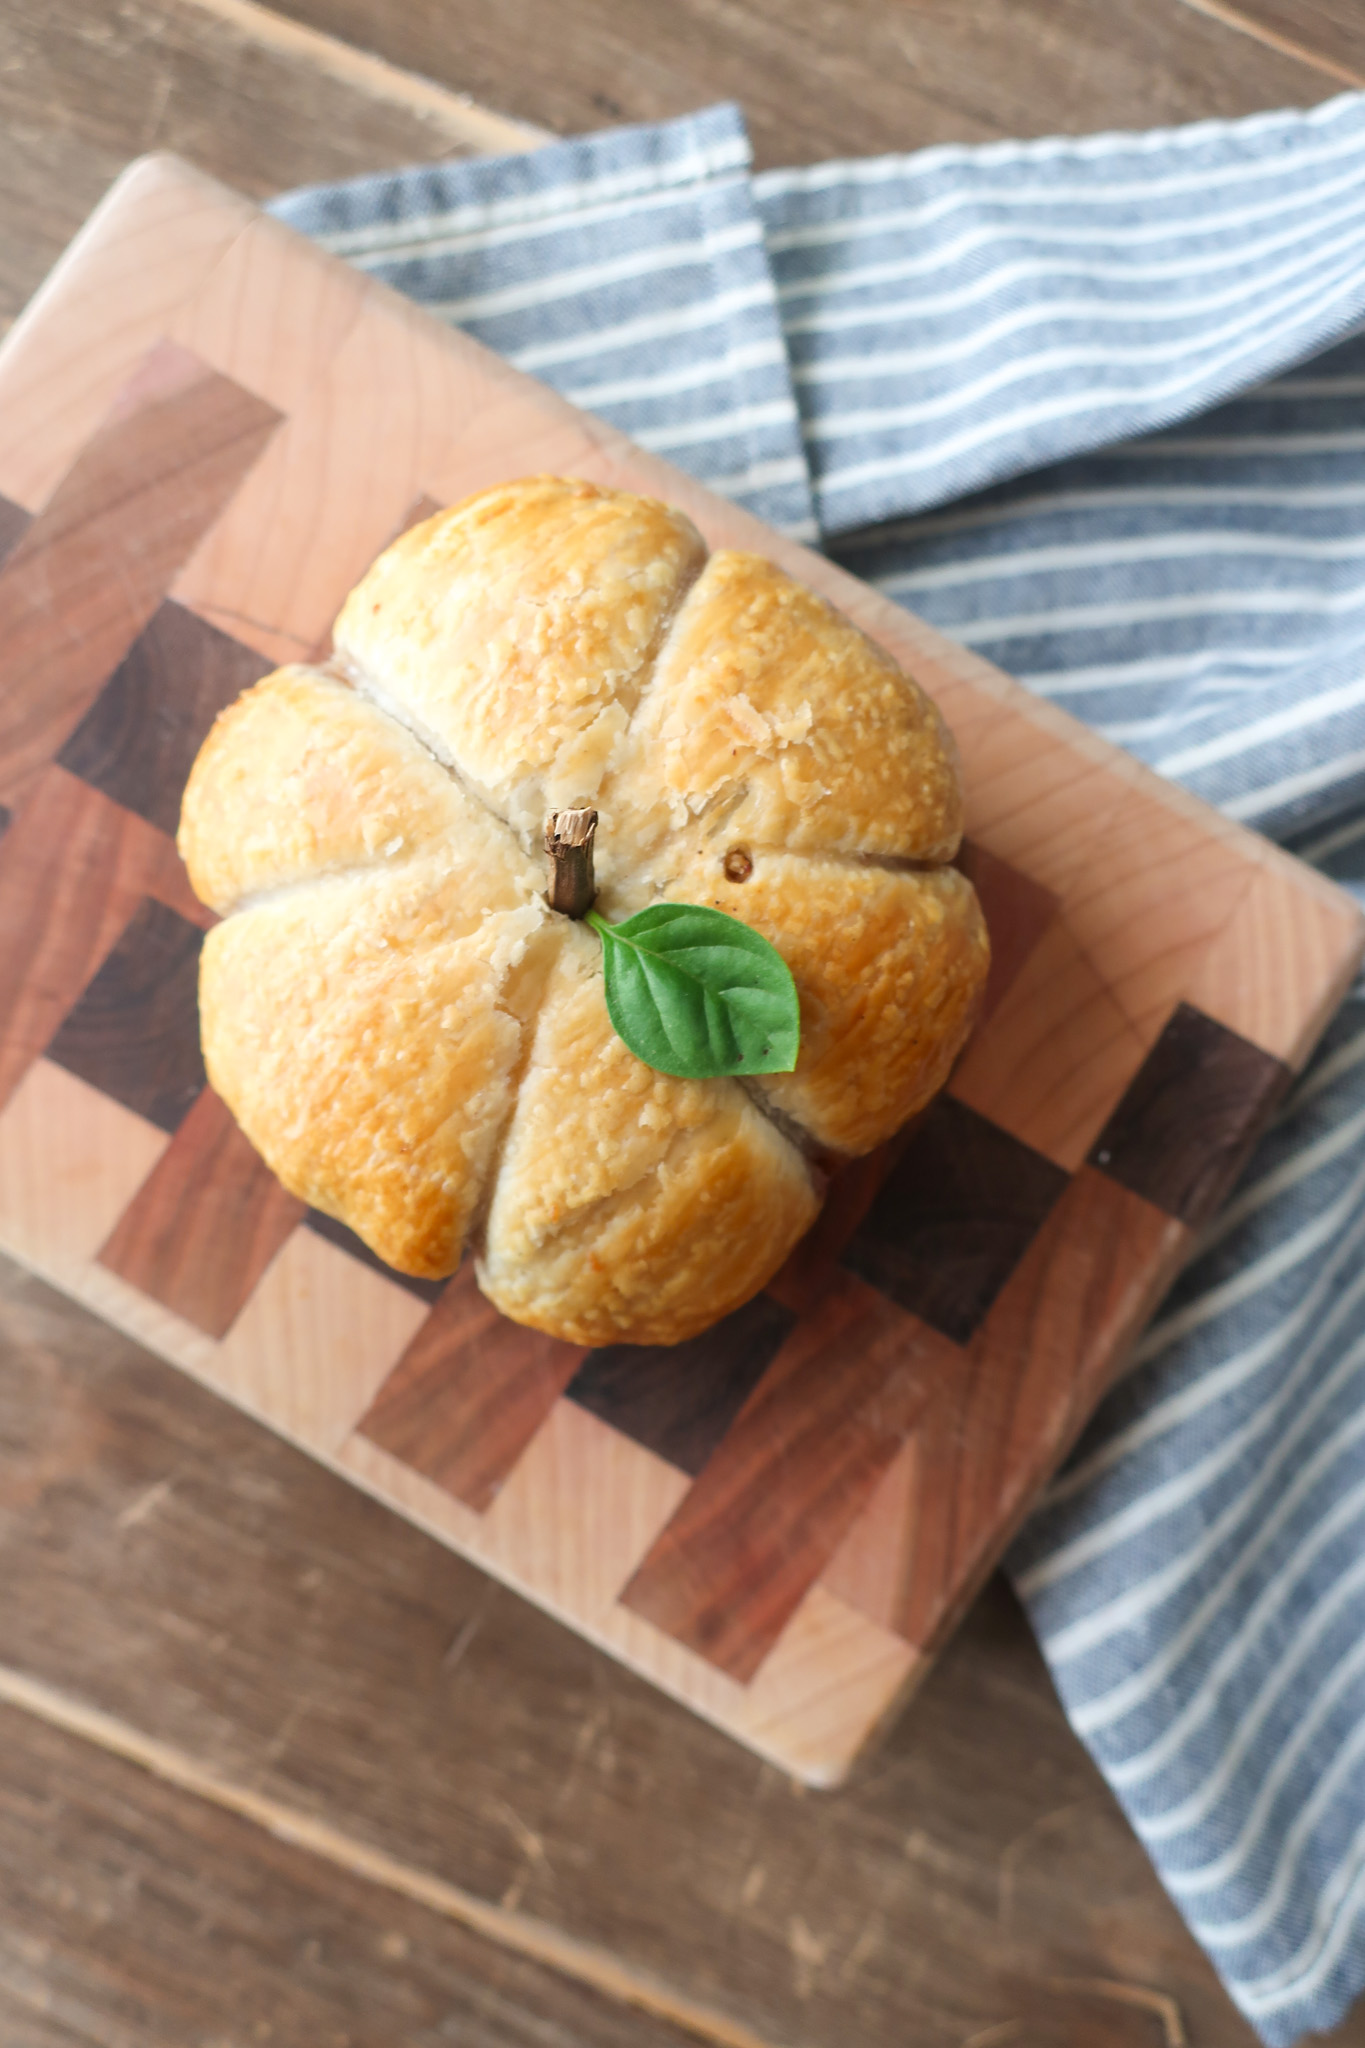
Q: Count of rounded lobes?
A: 6